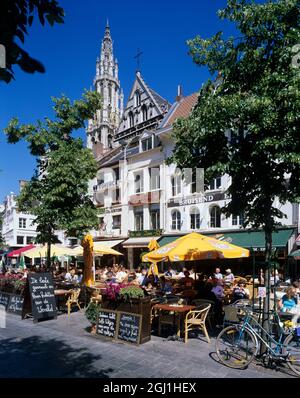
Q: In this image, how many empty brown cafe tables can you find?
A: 2